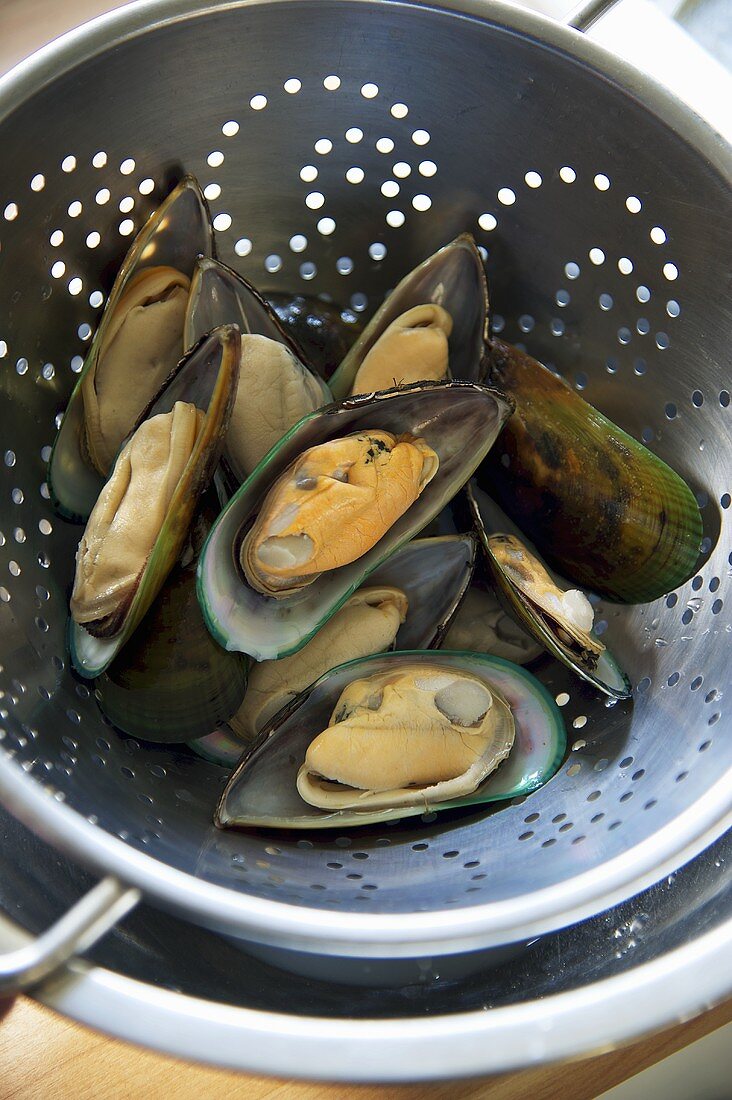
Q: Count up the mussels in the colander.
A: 12